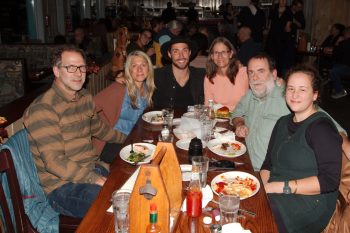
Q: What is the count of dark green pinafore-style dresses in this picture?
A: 1